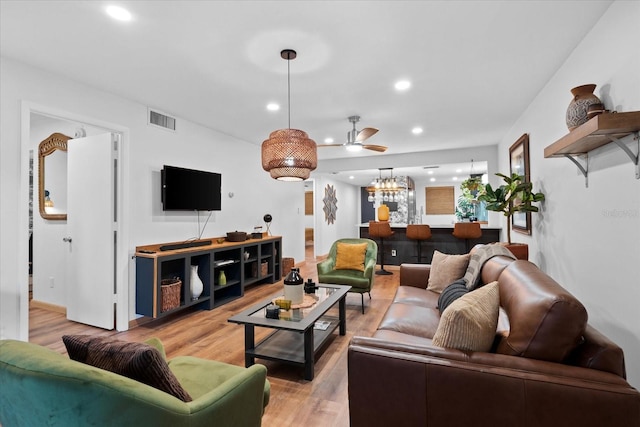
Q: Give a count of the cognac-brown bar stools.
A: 3